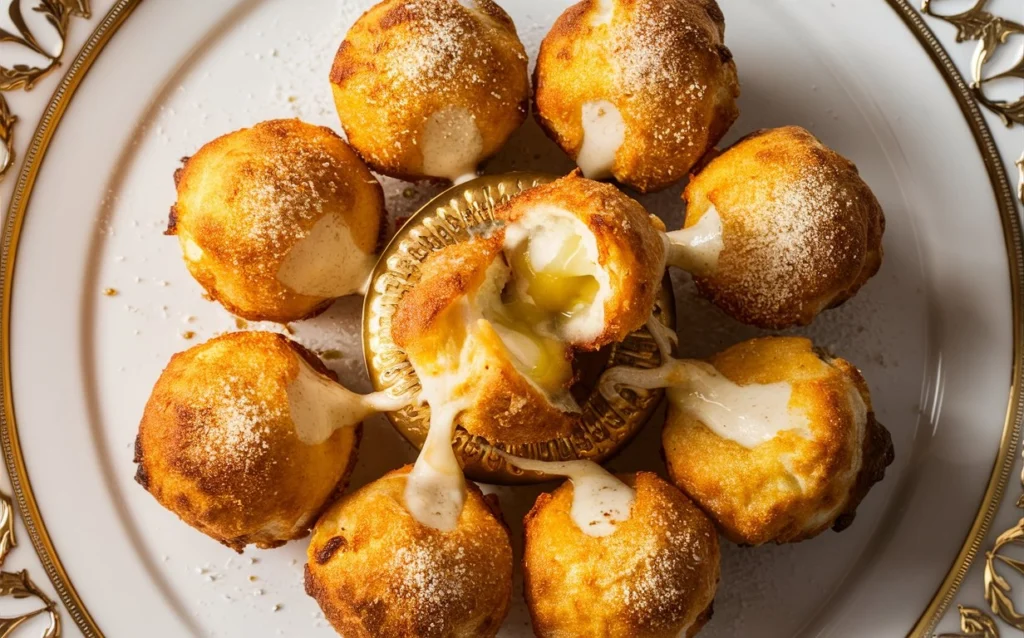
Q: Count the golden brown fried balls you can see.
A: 9